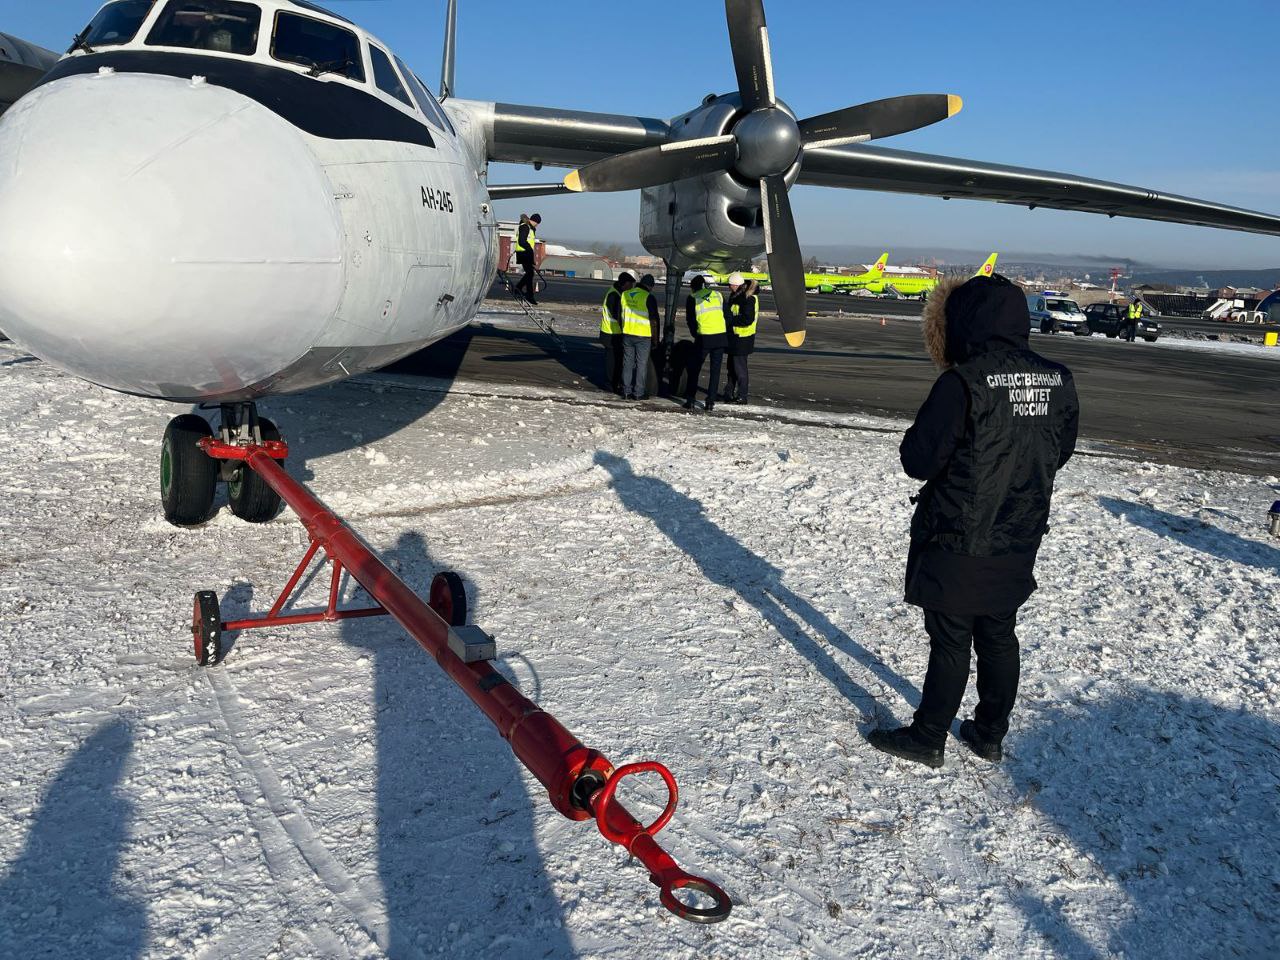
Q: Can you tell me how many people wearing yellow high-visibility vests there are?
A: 6